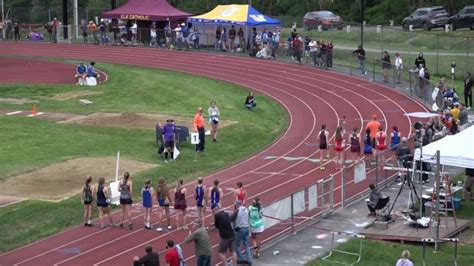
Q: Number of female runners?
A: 15